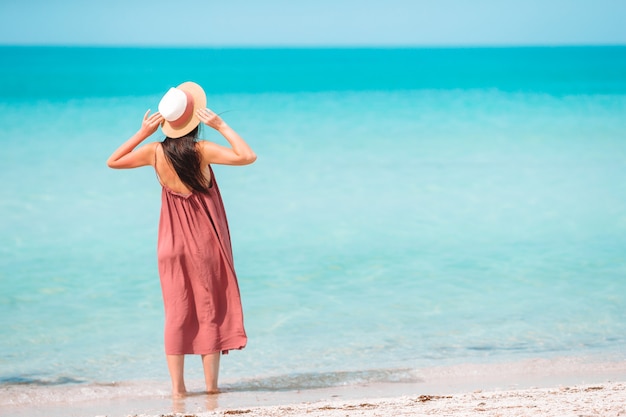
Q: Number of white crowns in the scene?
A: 1